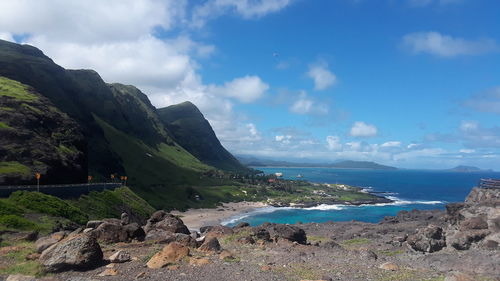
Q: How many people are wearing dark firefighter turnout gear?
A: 0